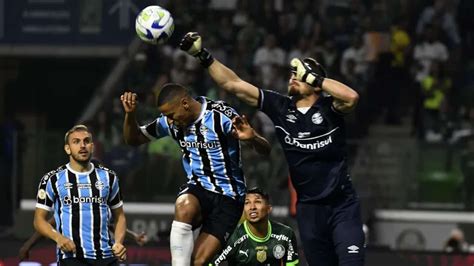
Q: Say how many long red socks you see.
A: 0